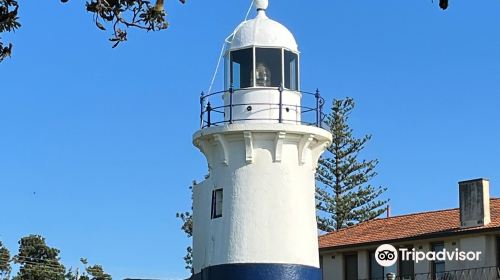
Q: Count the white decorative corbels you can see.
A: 6